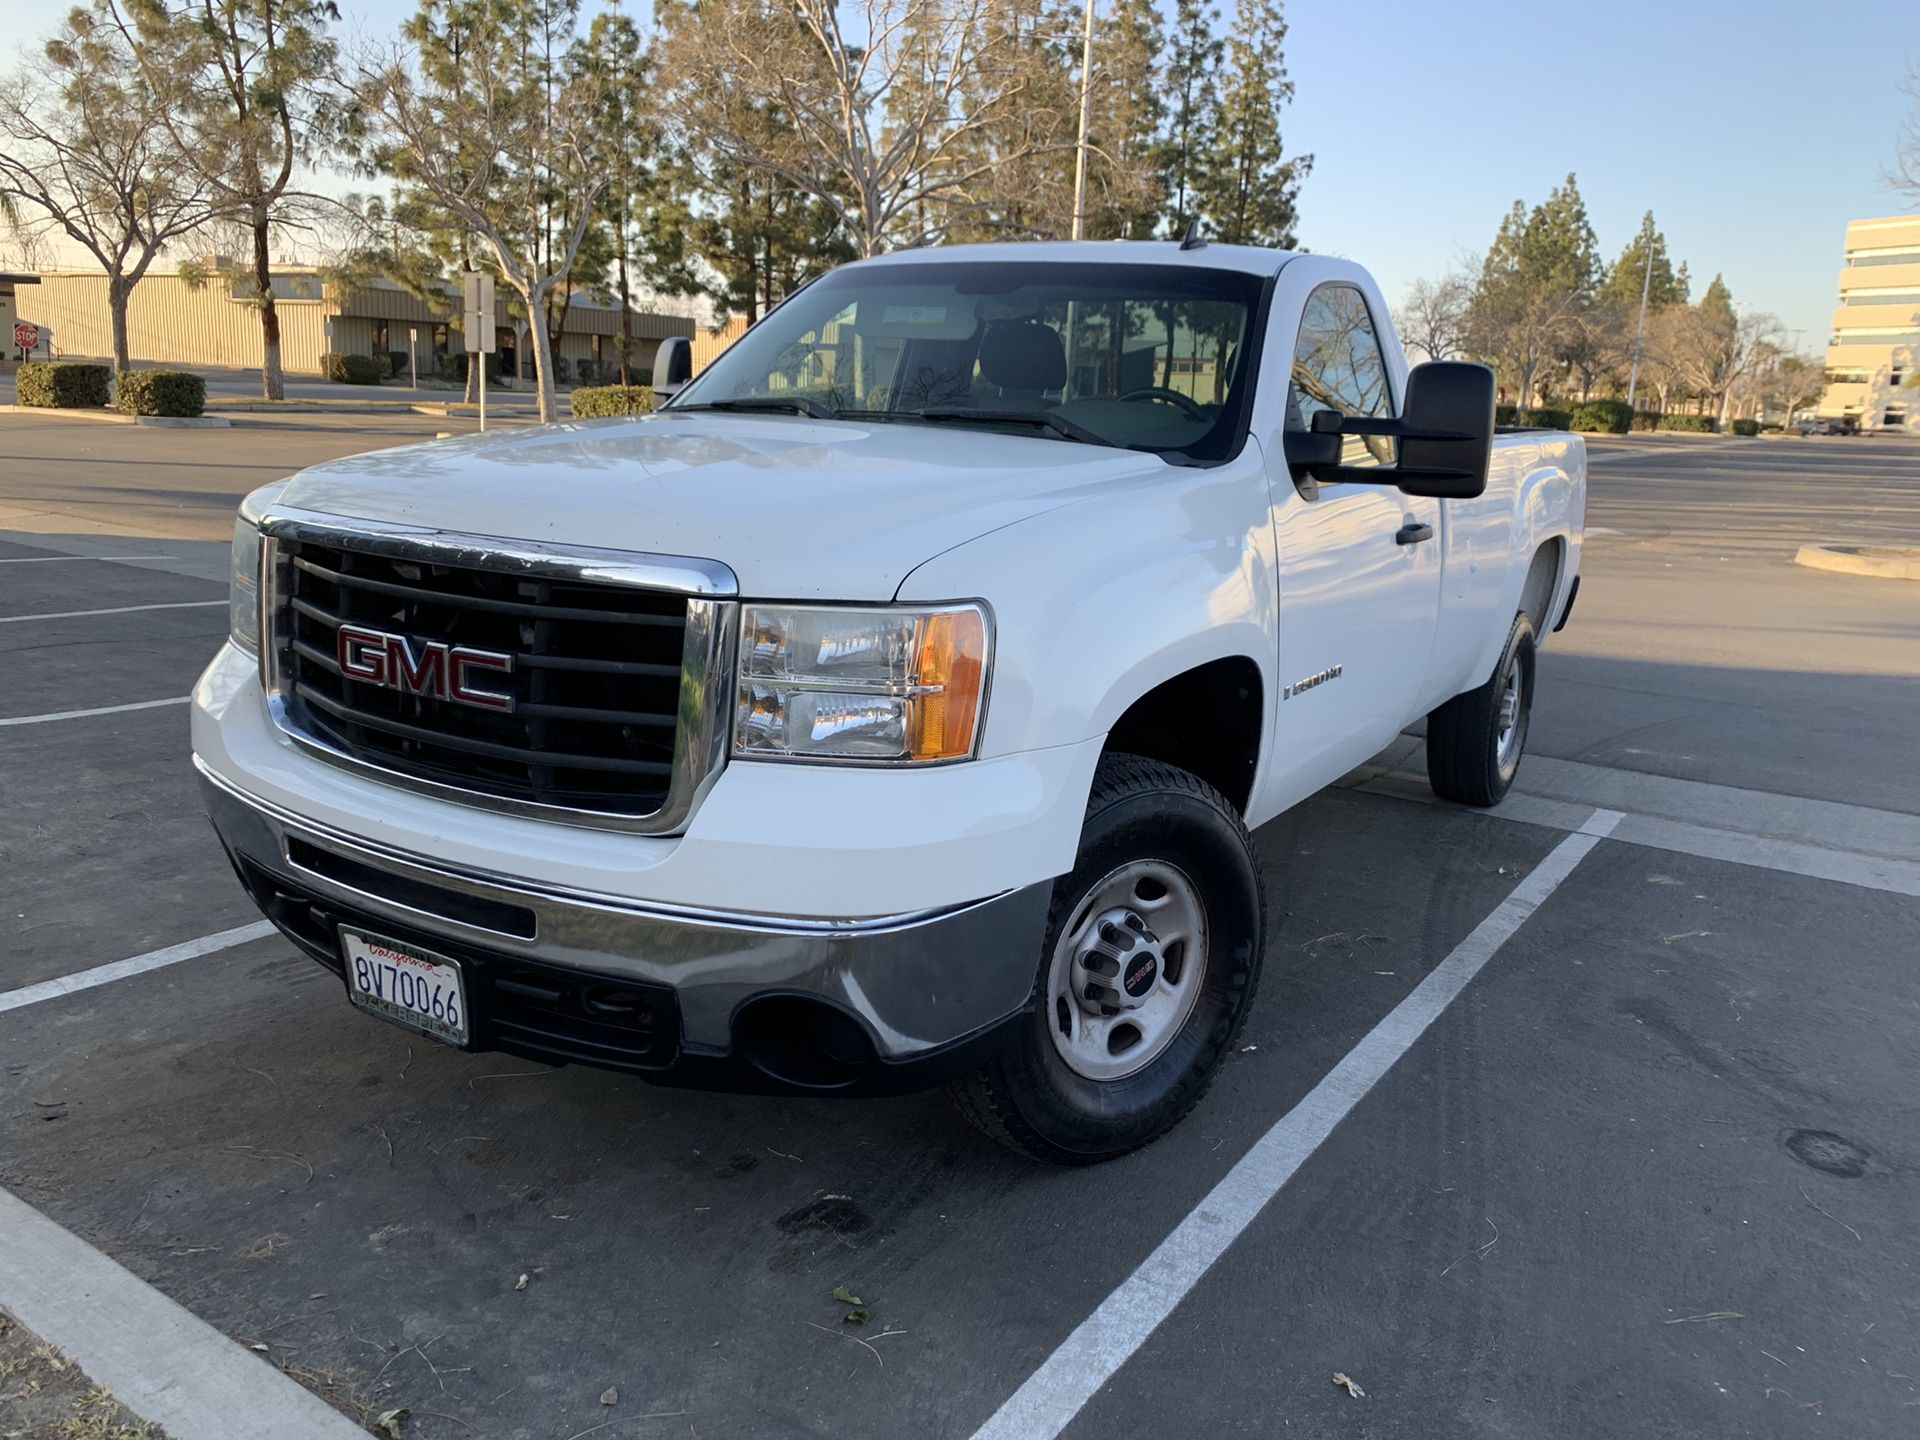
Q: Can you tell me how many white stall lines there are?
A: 5